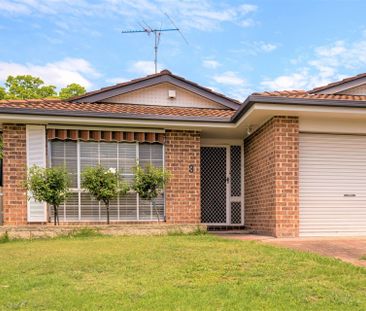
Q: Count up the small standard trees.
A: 3